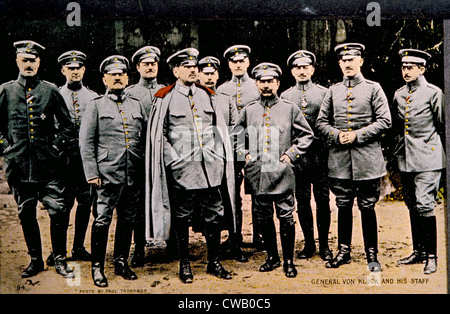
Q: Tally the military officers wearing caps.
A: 11